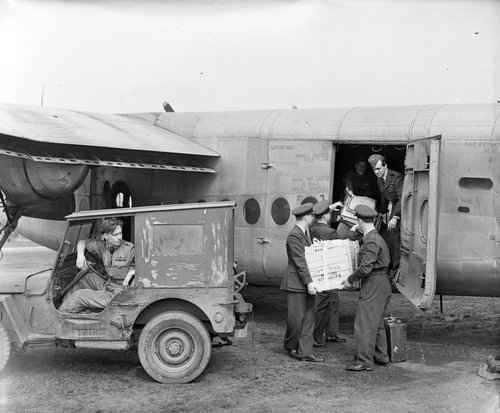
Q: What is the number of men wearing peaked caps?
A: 3